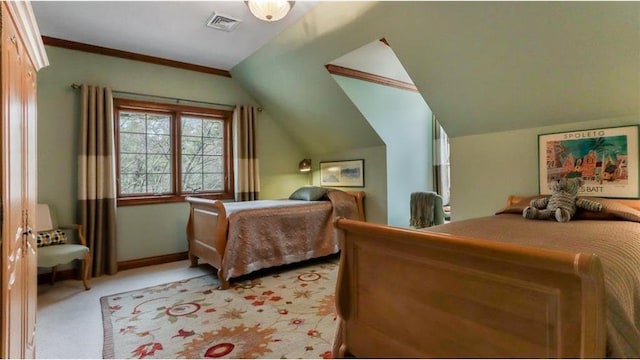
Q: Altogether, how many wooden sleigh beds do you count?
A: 2